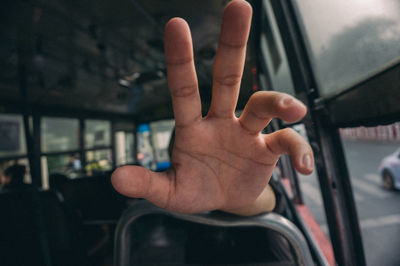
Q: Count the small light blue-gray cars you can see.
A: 1